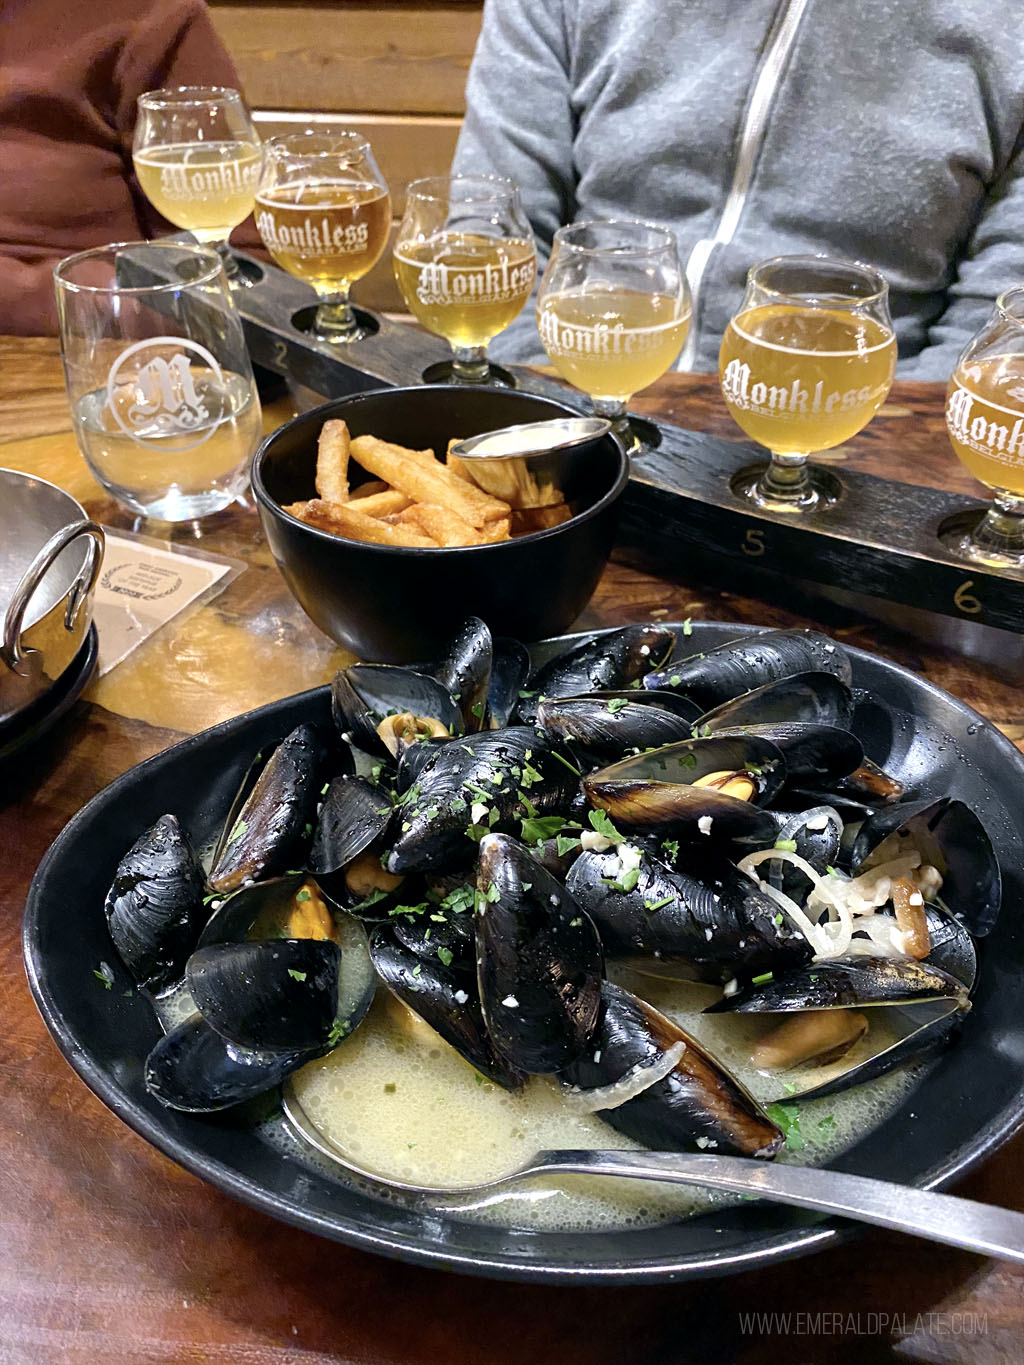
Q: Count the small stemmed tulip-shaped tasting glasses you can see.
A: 6